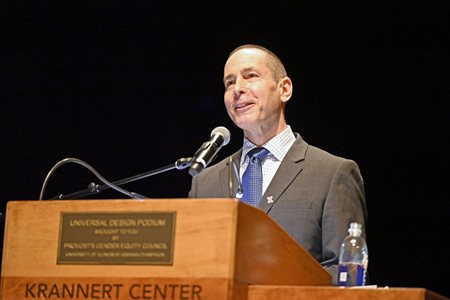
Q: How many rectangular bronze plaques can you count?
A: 1